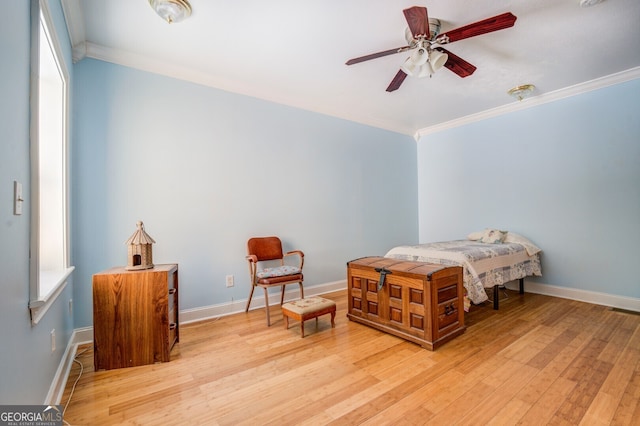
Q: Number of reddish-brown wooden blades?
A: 5